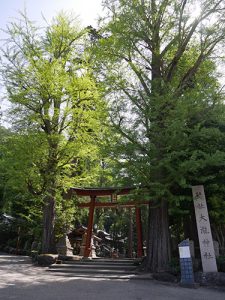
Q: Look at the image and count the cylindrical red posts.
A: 2